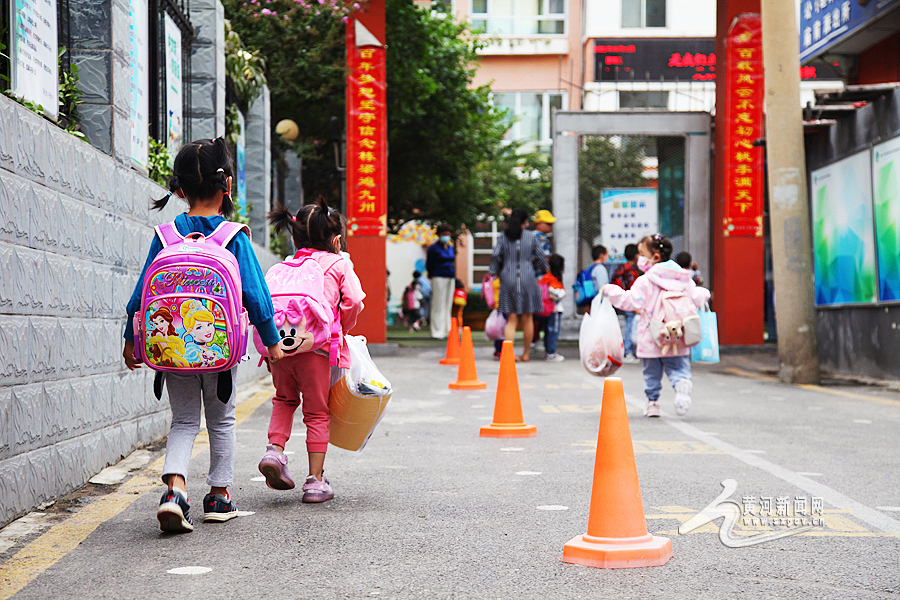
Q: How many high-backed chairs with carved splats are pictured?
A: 0